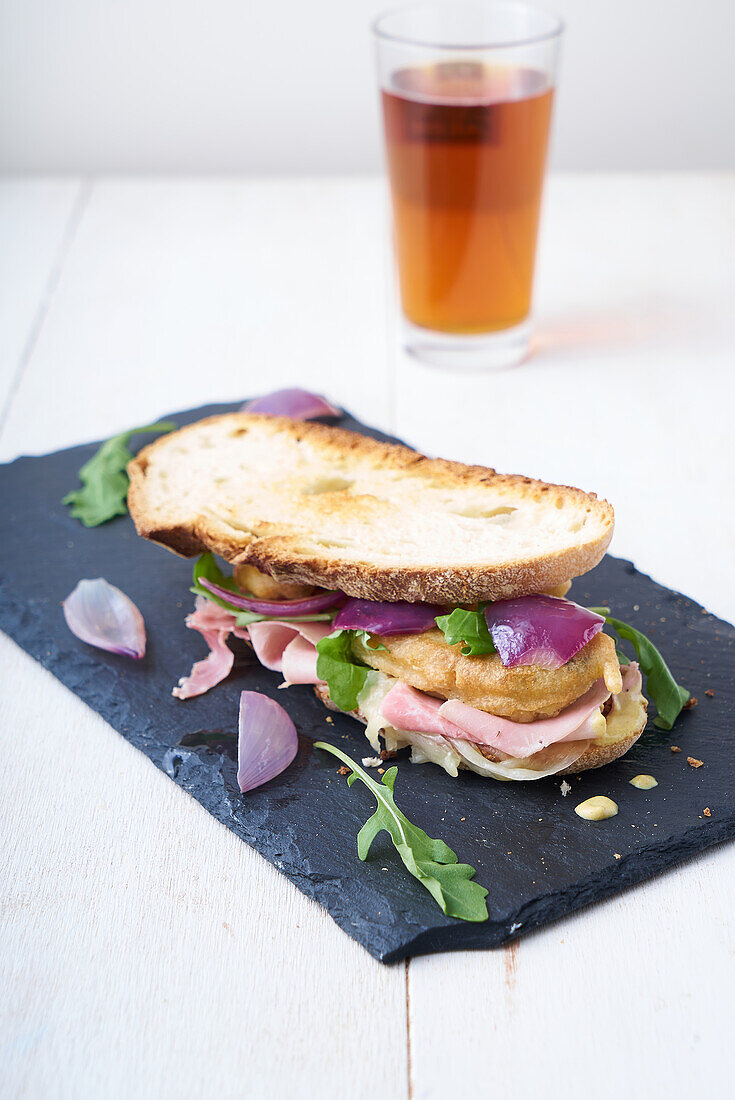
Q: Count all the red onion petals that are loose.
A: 3